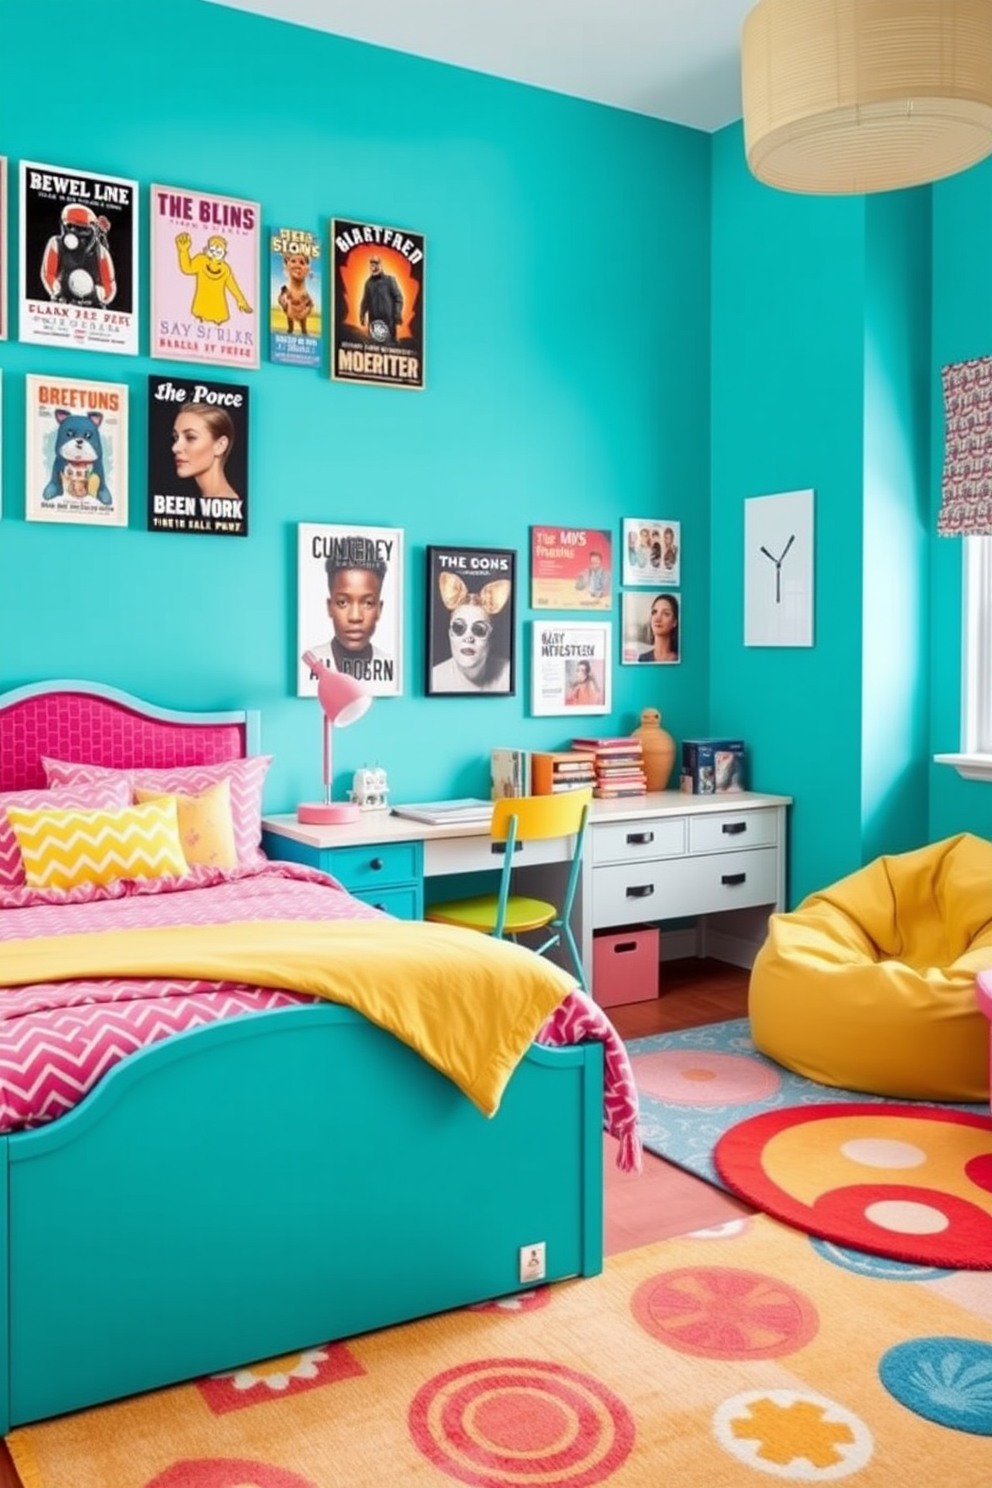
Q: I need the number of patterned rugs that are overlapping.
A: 3